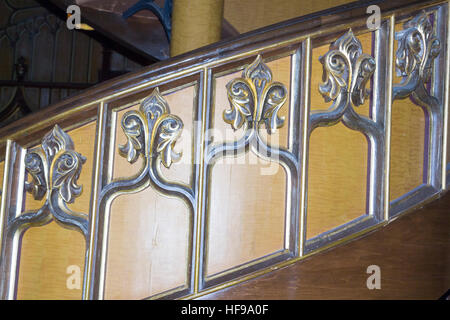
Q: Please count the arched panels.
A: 5